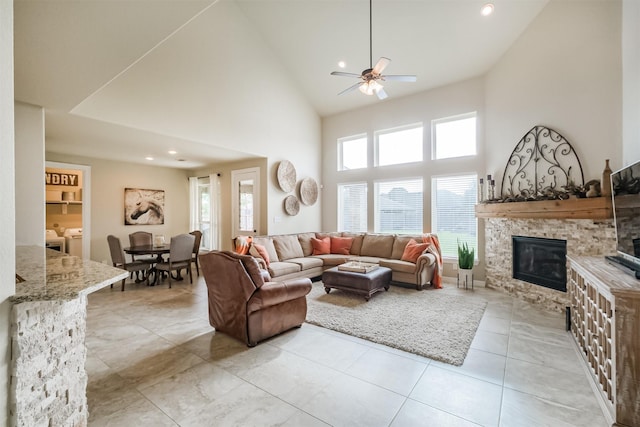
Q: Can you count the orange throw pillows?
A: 4